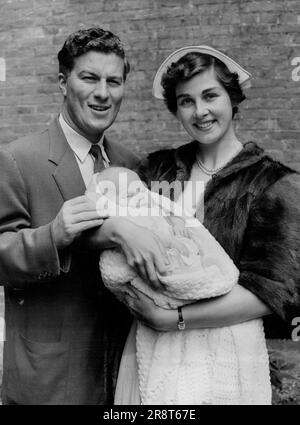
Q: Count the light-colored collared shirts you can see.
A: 1